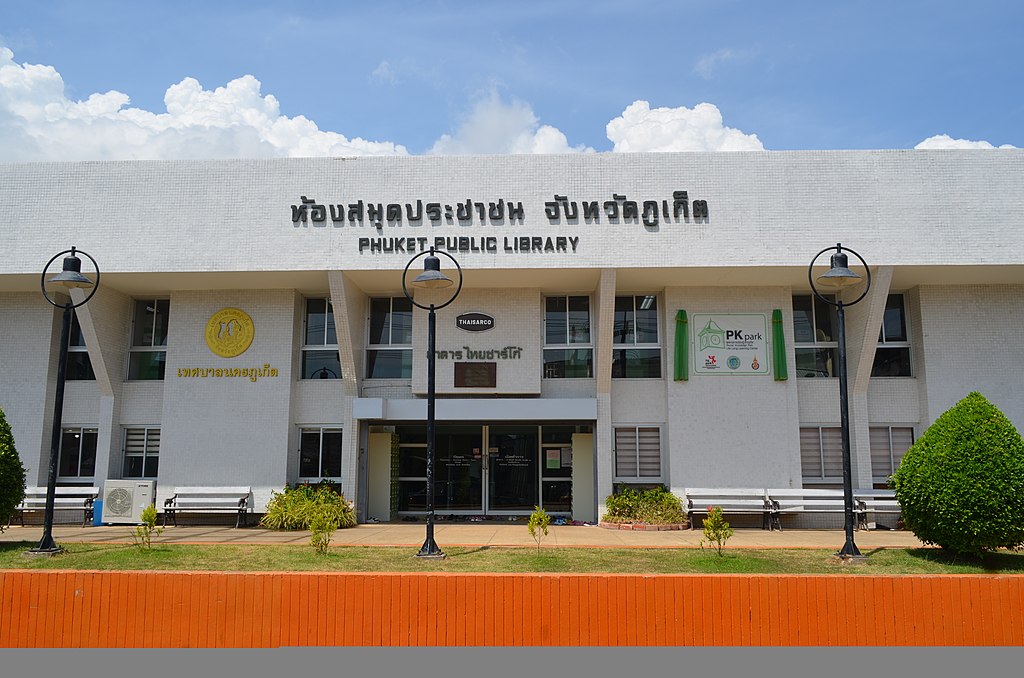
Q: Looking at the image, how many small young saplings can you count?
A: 4